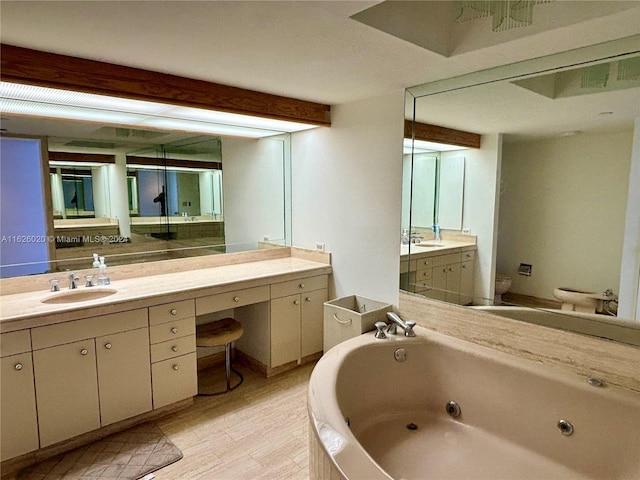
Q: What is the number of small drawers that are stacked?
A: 3